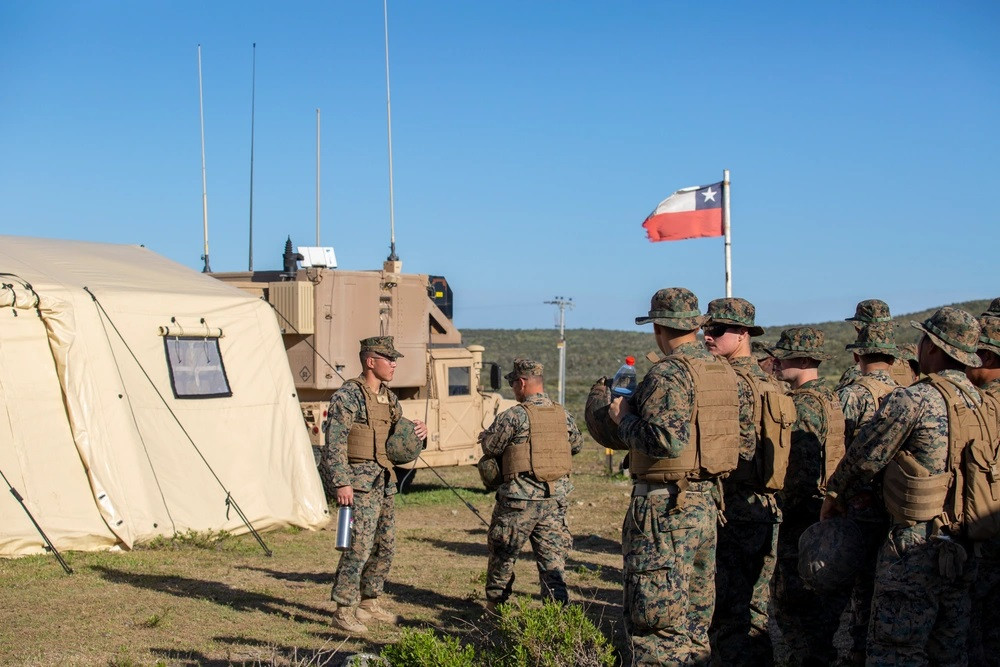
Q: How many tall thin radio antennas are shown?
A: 4